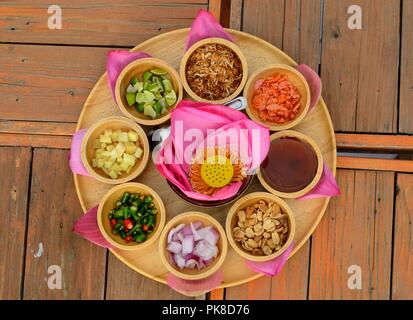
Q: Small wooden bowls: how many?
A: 8